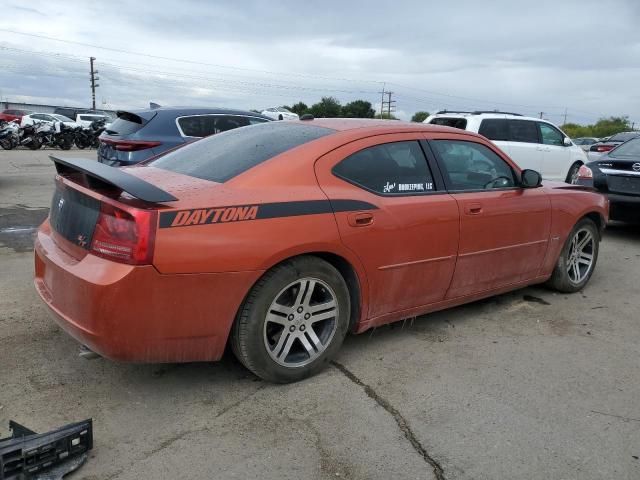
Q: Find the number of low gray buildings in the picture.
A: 1